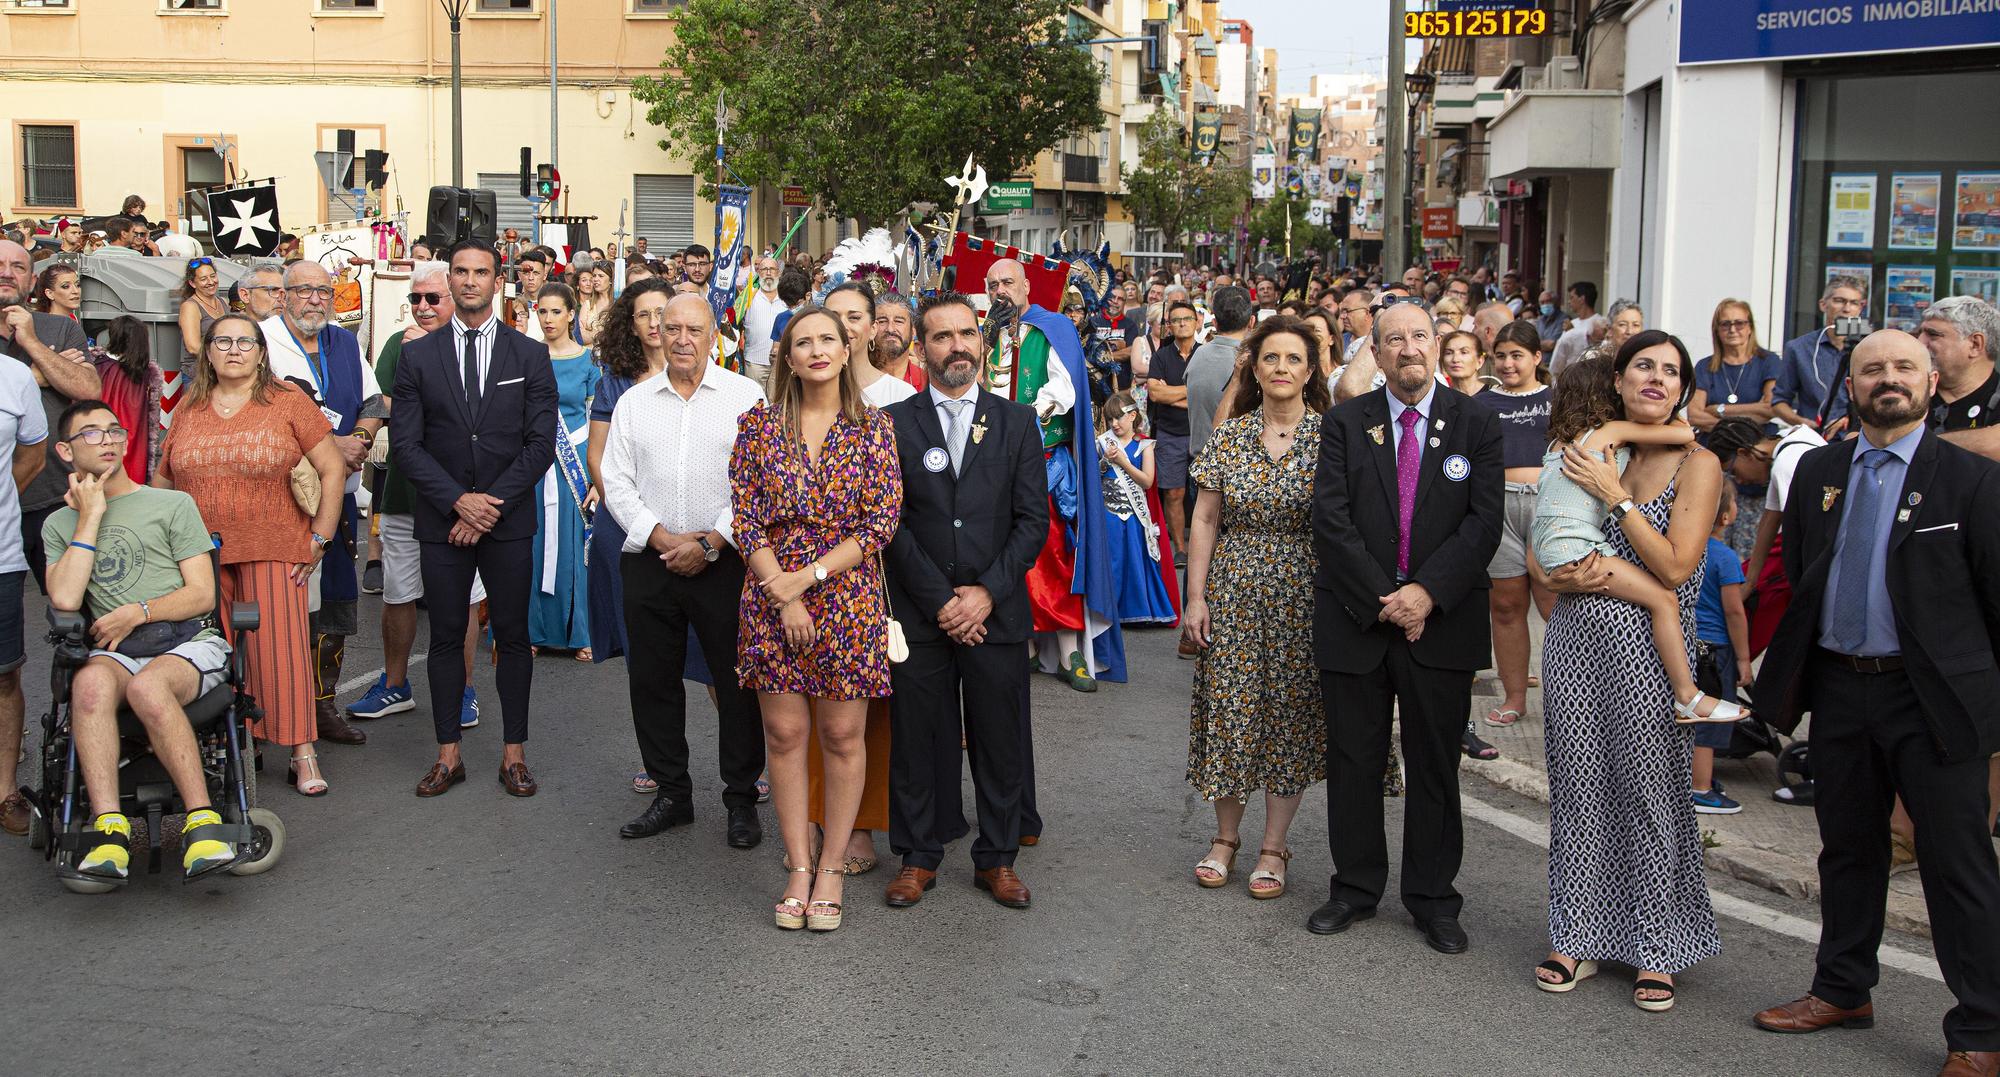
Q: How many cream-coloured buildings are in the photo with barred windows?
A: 1